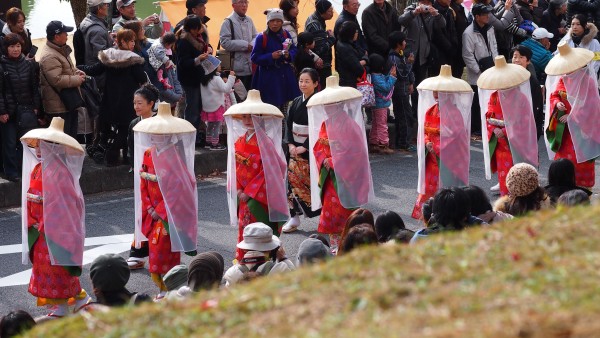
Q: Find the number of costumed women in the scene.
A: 7